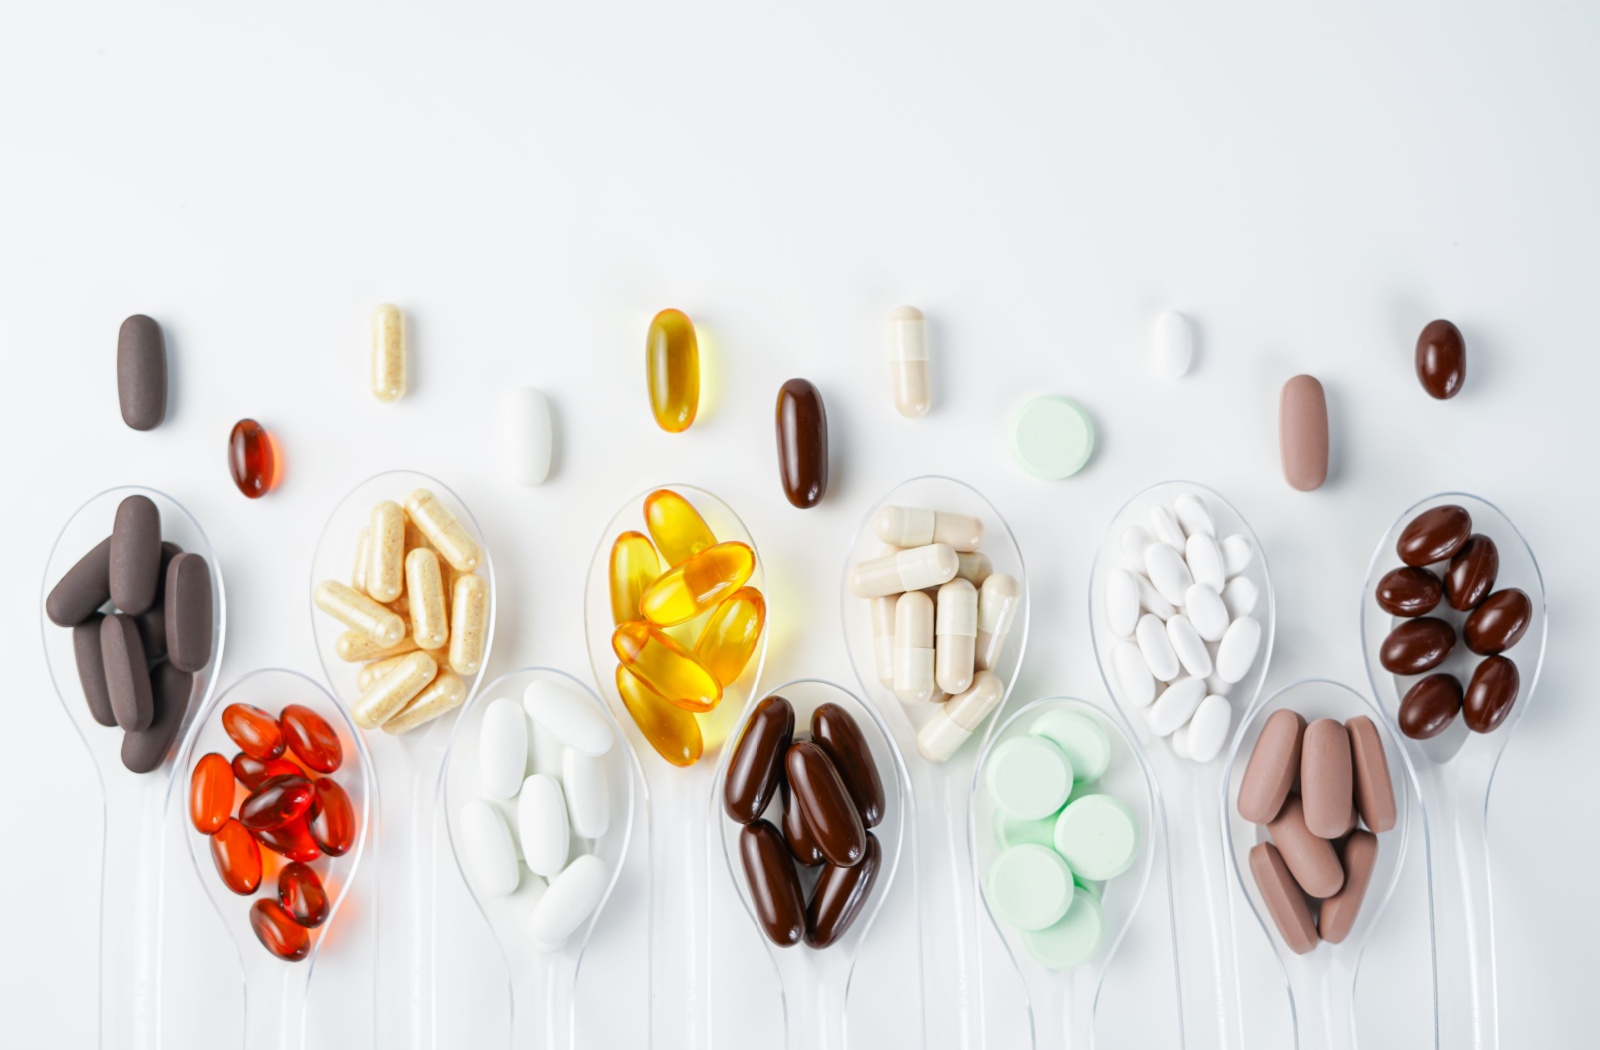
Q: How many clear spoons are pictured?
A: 11